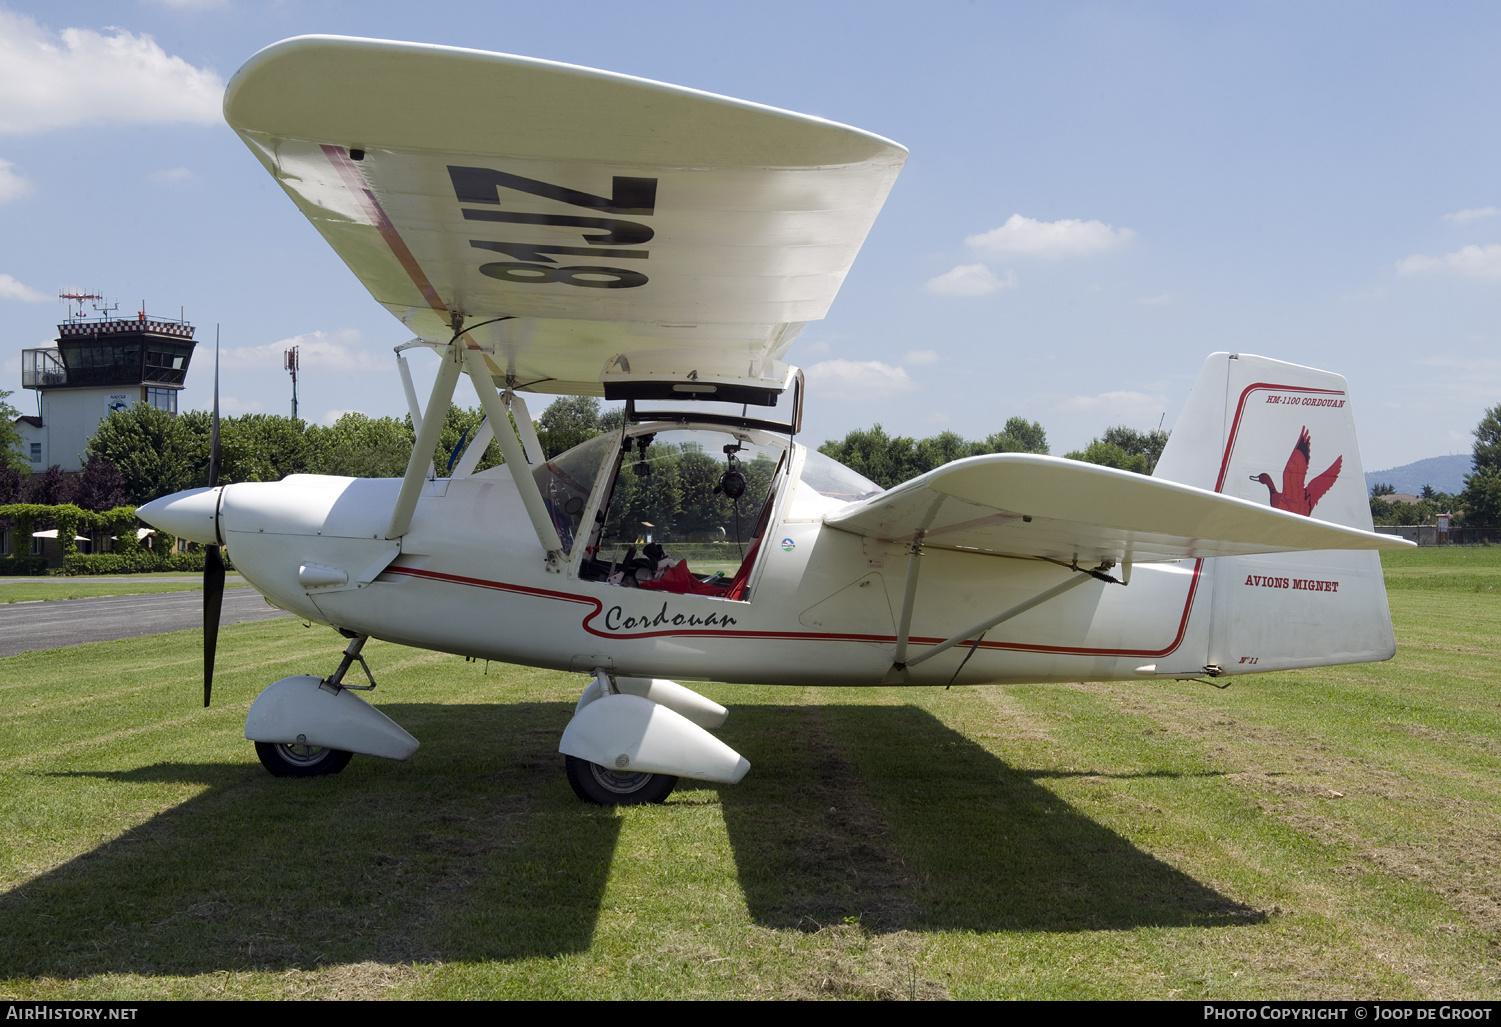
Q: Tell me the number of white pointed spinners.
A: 1